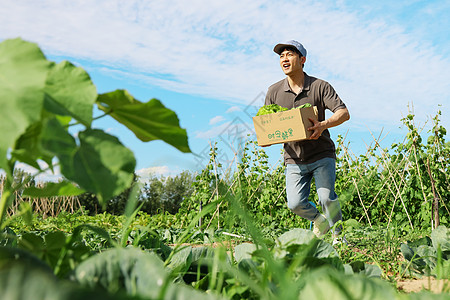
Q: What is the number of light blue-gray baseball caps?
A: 1